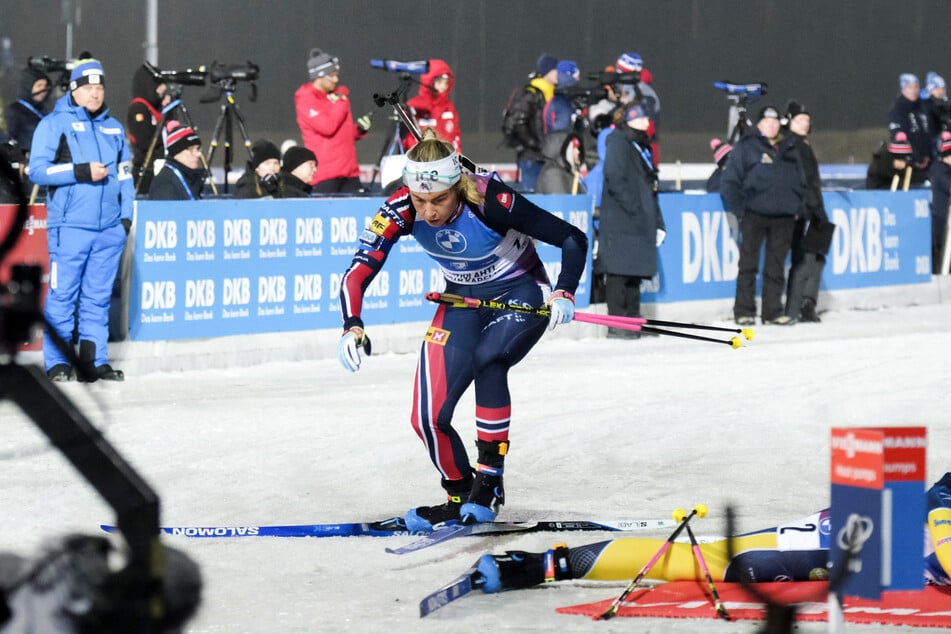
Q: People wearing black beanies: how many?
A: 4